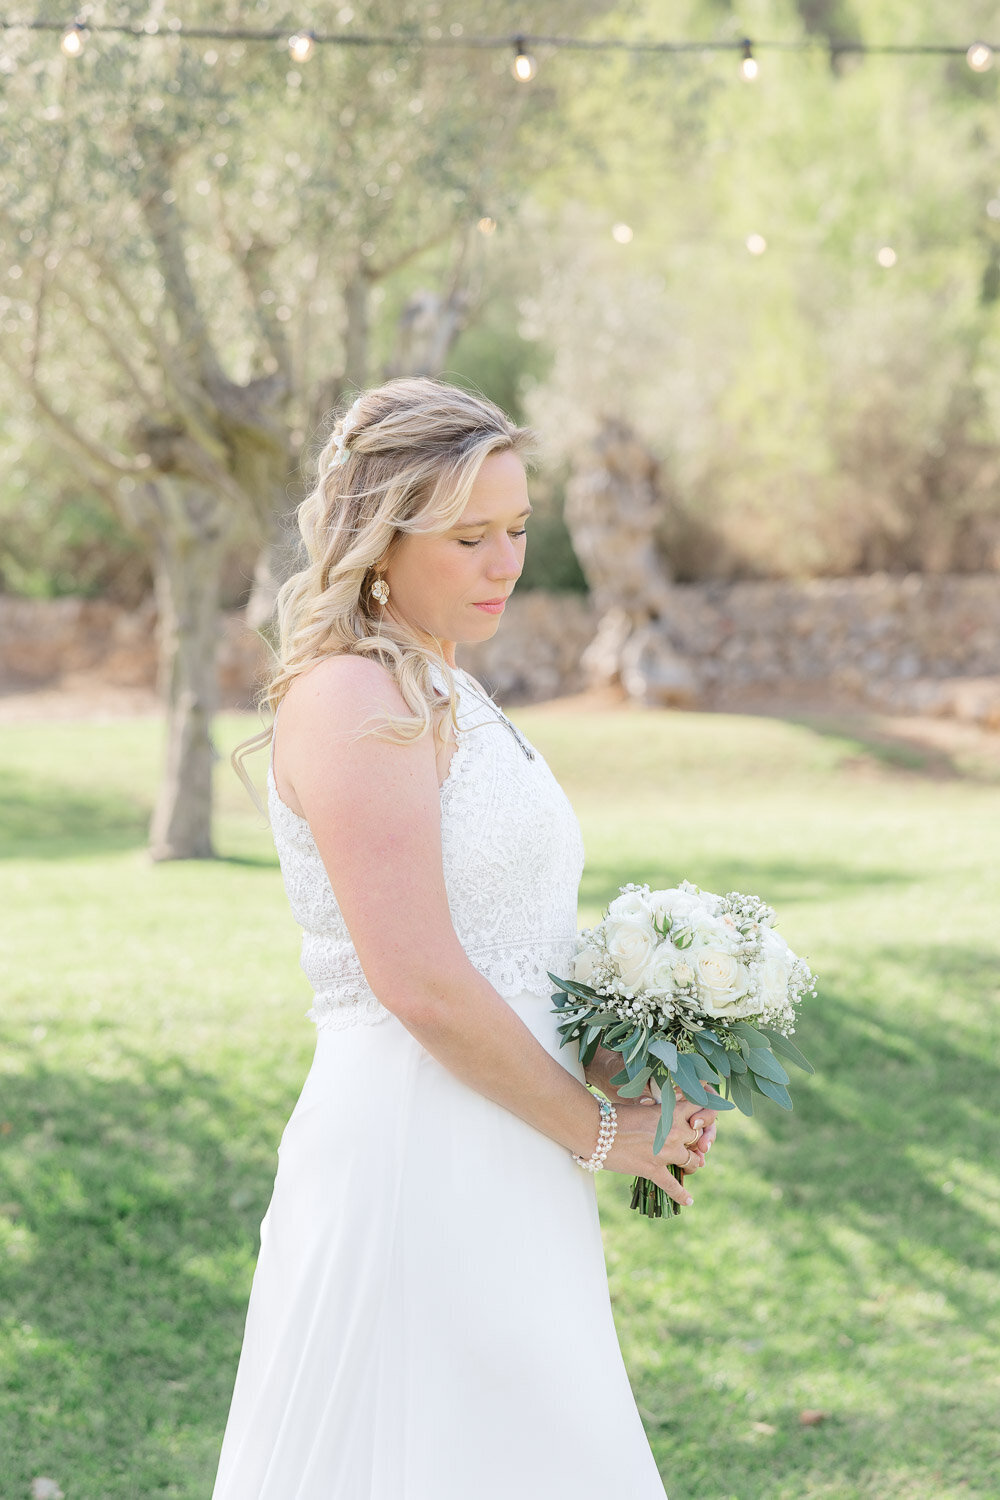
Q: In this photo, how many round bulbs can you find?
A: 9